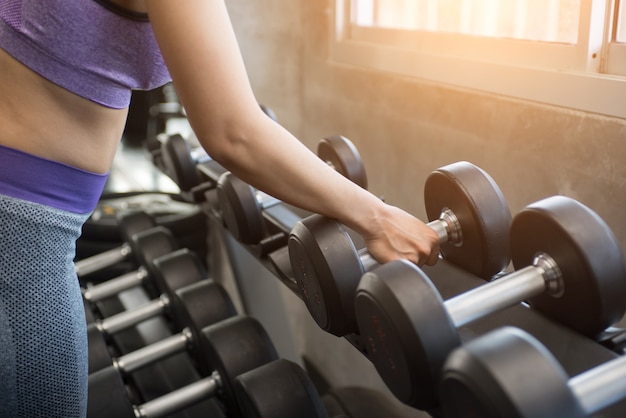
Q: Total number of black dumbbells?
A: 11